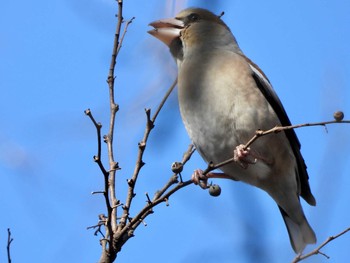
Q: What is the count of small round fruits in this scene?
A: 3